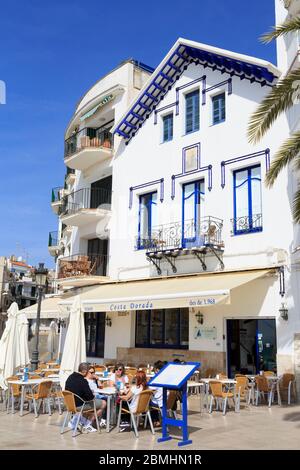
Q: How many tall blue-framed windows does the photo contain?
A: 3